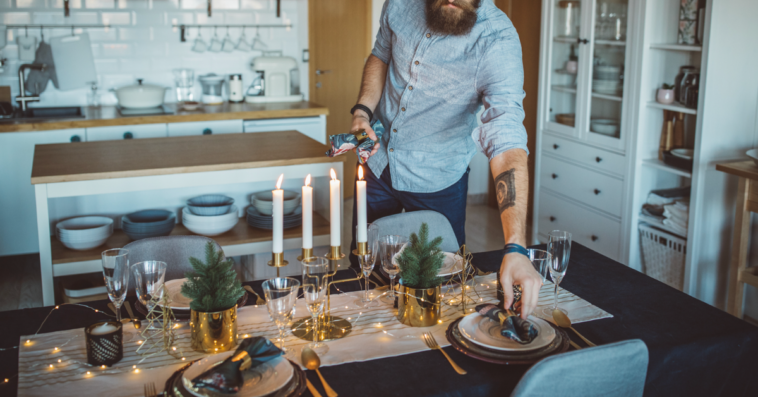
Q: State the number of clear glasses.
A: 8